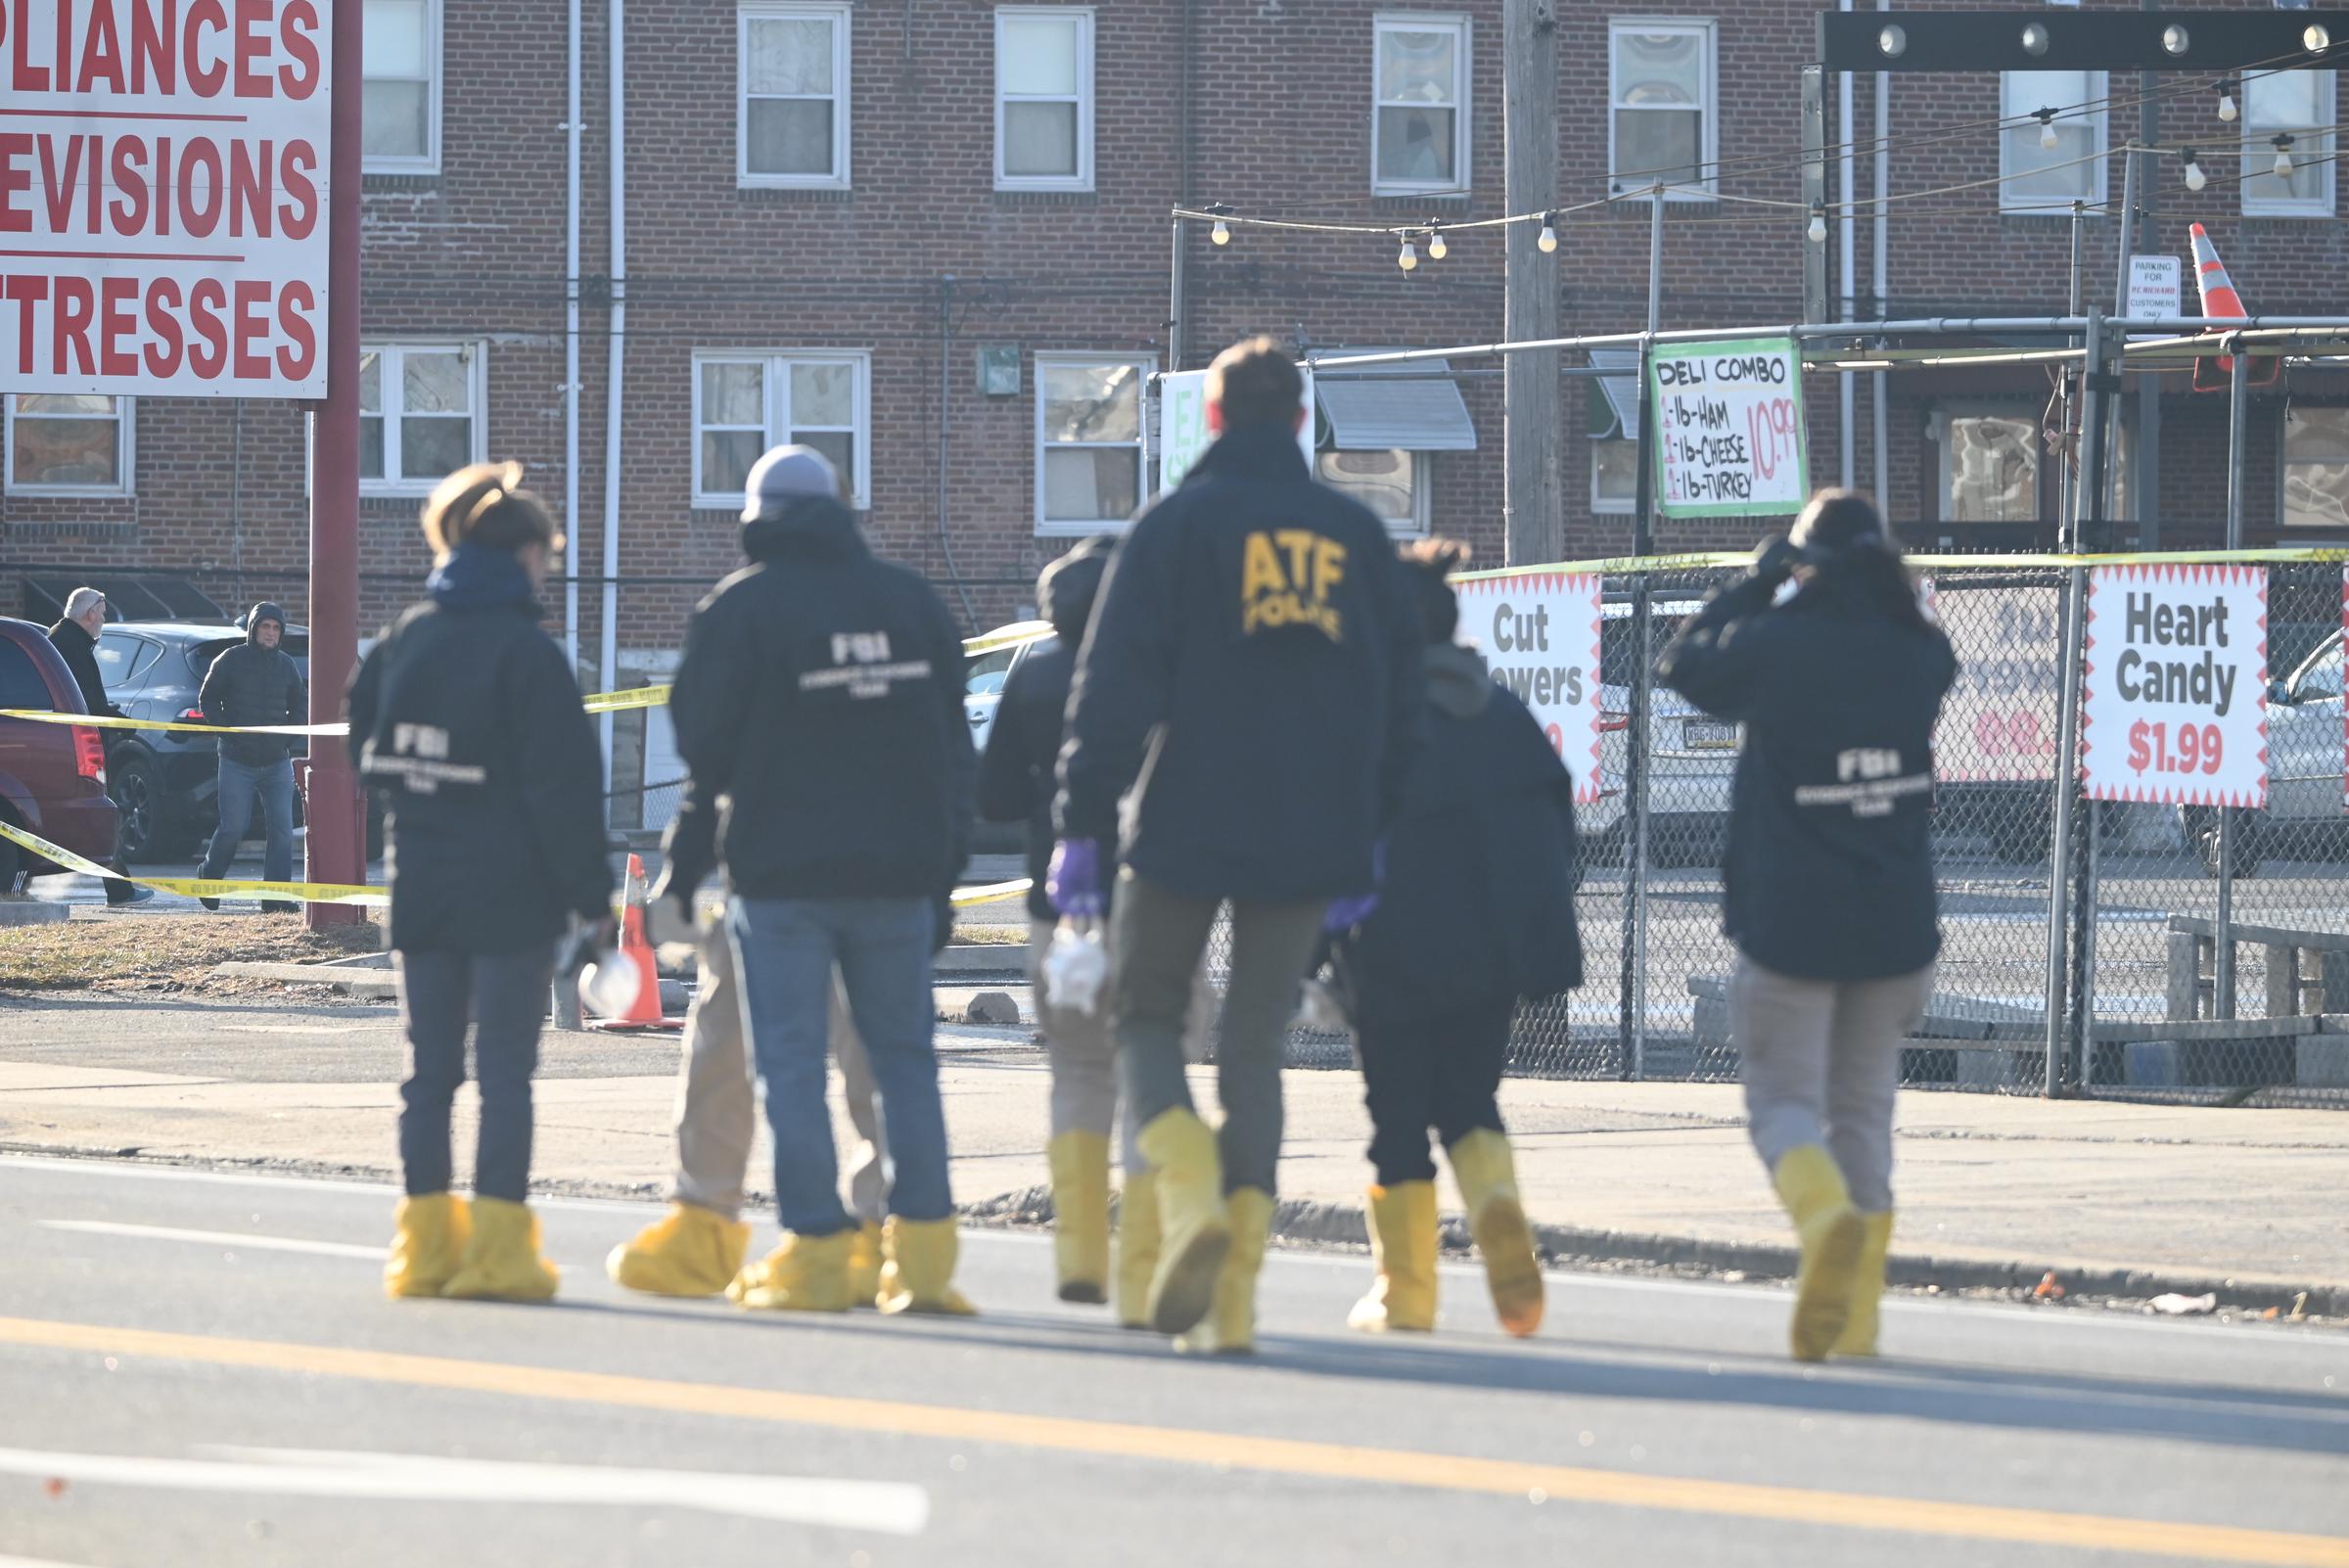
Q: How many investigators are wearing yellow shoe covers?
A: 7